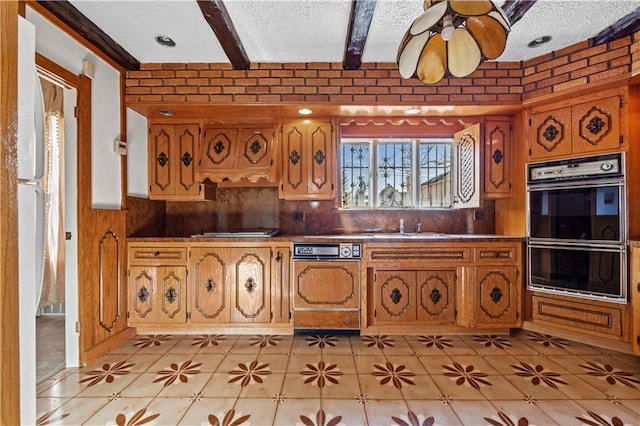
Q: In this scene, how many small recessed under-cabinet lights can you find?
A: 3